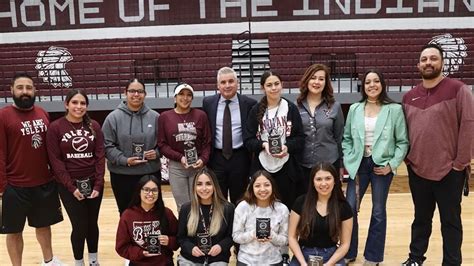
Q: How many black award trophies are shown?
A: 8